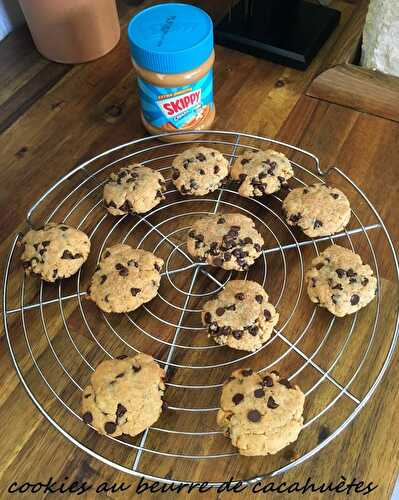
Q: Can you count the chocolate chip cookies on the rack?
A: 11